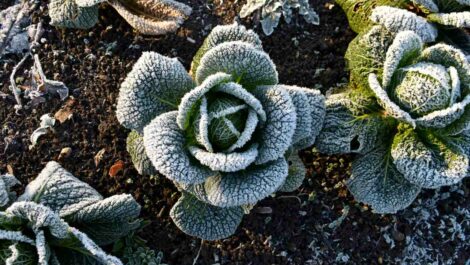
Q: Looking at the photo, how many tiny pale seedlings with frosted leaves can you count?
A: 1